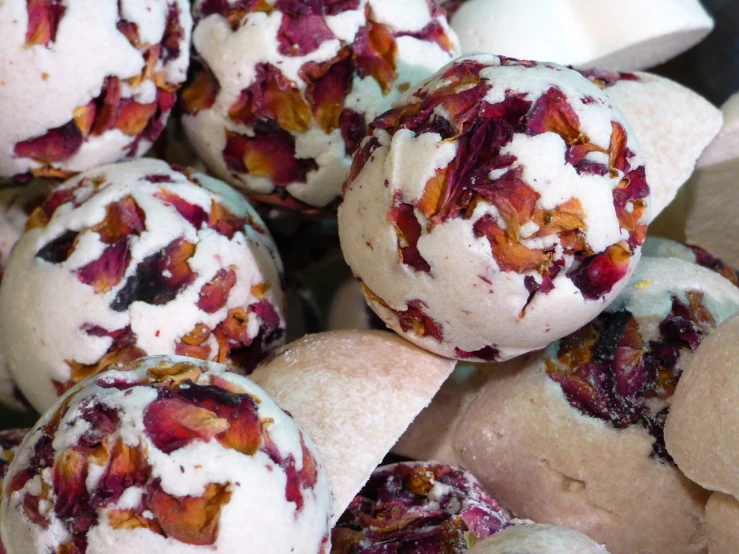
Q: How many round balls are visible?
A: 5